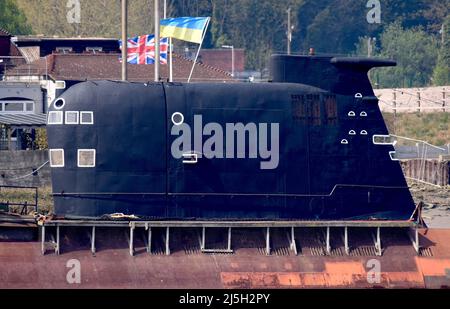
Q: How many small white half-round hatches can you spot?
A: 6